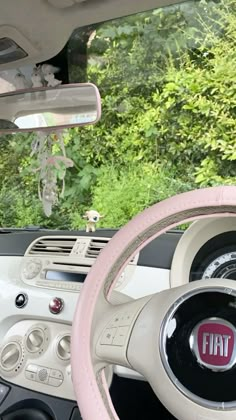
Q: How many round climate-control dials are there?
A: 3